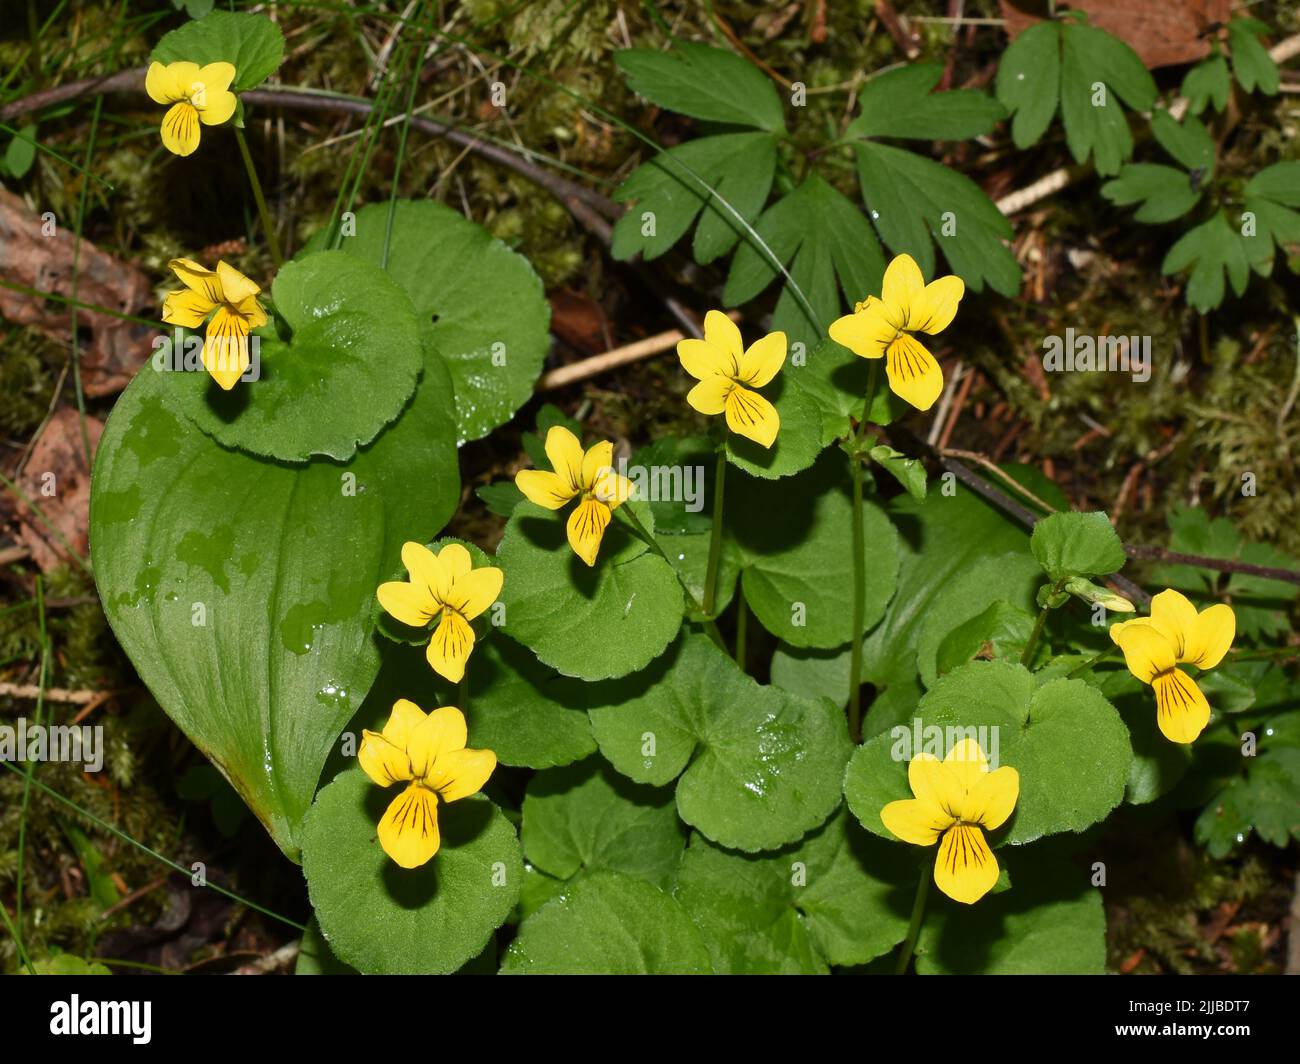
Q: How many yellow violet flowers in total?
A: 9